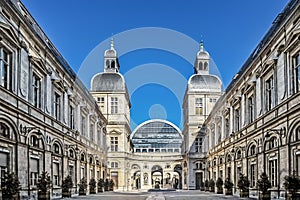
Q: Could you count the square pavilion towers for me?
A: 2